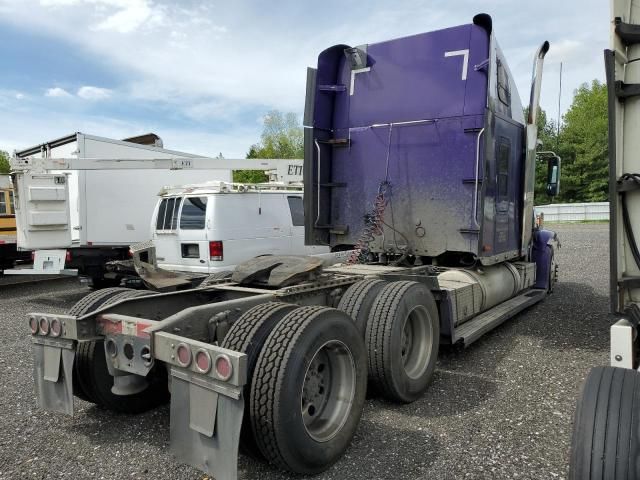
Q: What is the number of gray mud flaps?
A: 2